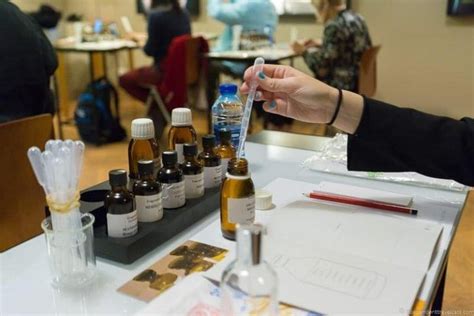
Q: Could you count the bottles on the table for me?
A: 11